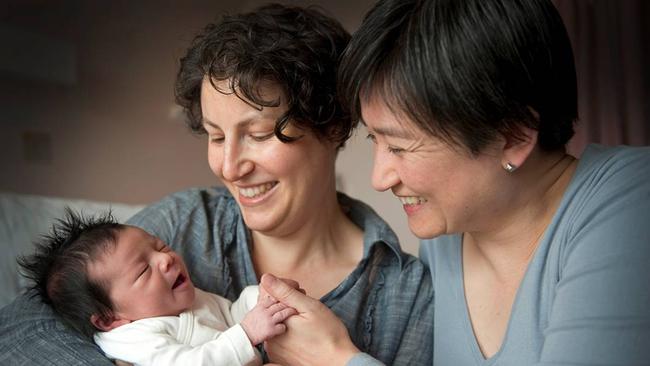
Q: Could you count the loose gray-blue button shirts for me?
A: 1